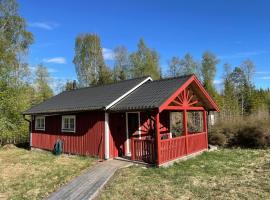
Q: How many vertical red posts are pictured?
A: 3